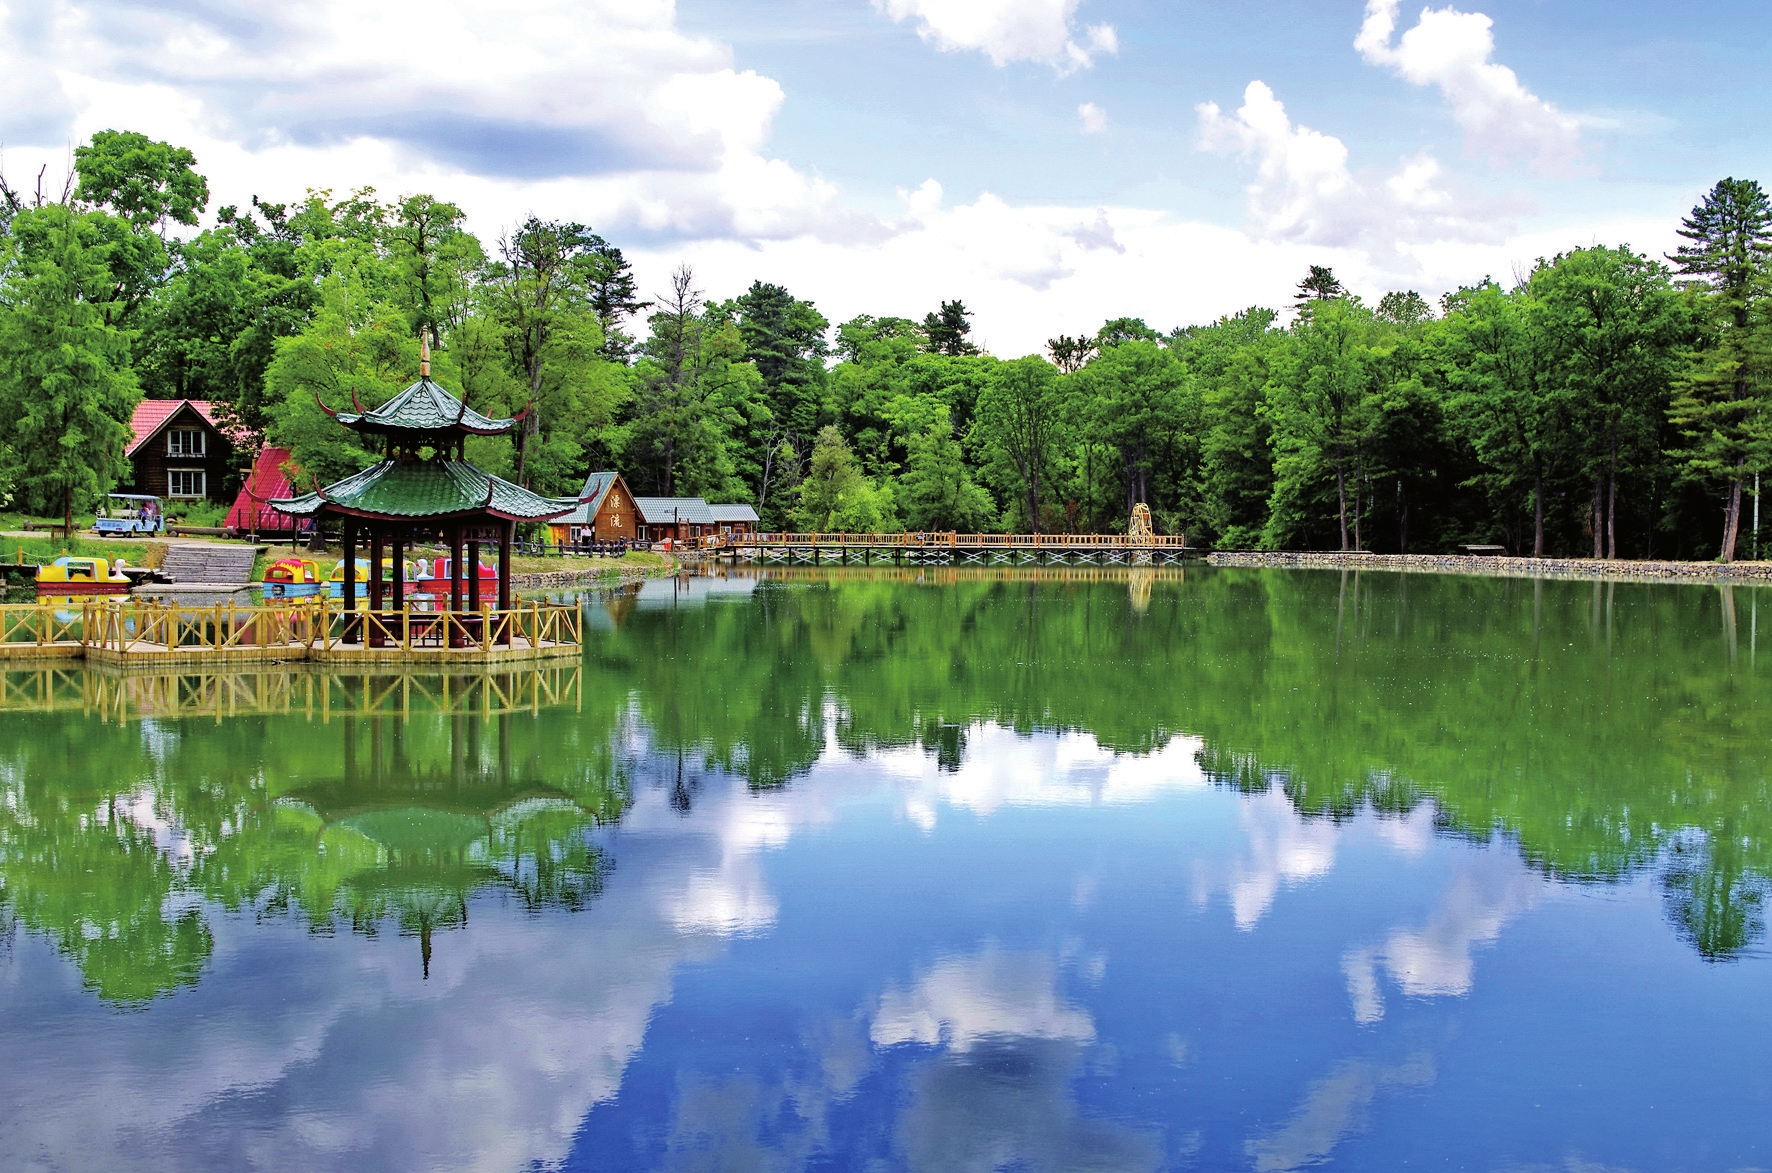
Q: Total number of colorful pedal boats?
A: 5